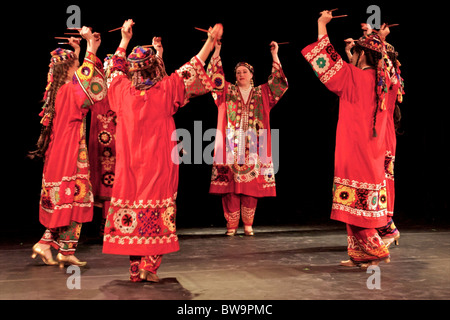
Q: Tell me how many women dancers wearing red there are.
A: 6